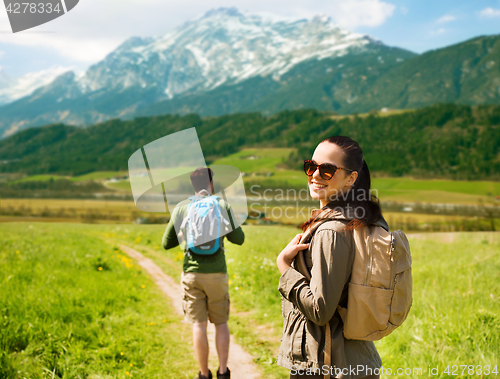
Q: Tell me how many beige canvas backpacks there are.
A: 1